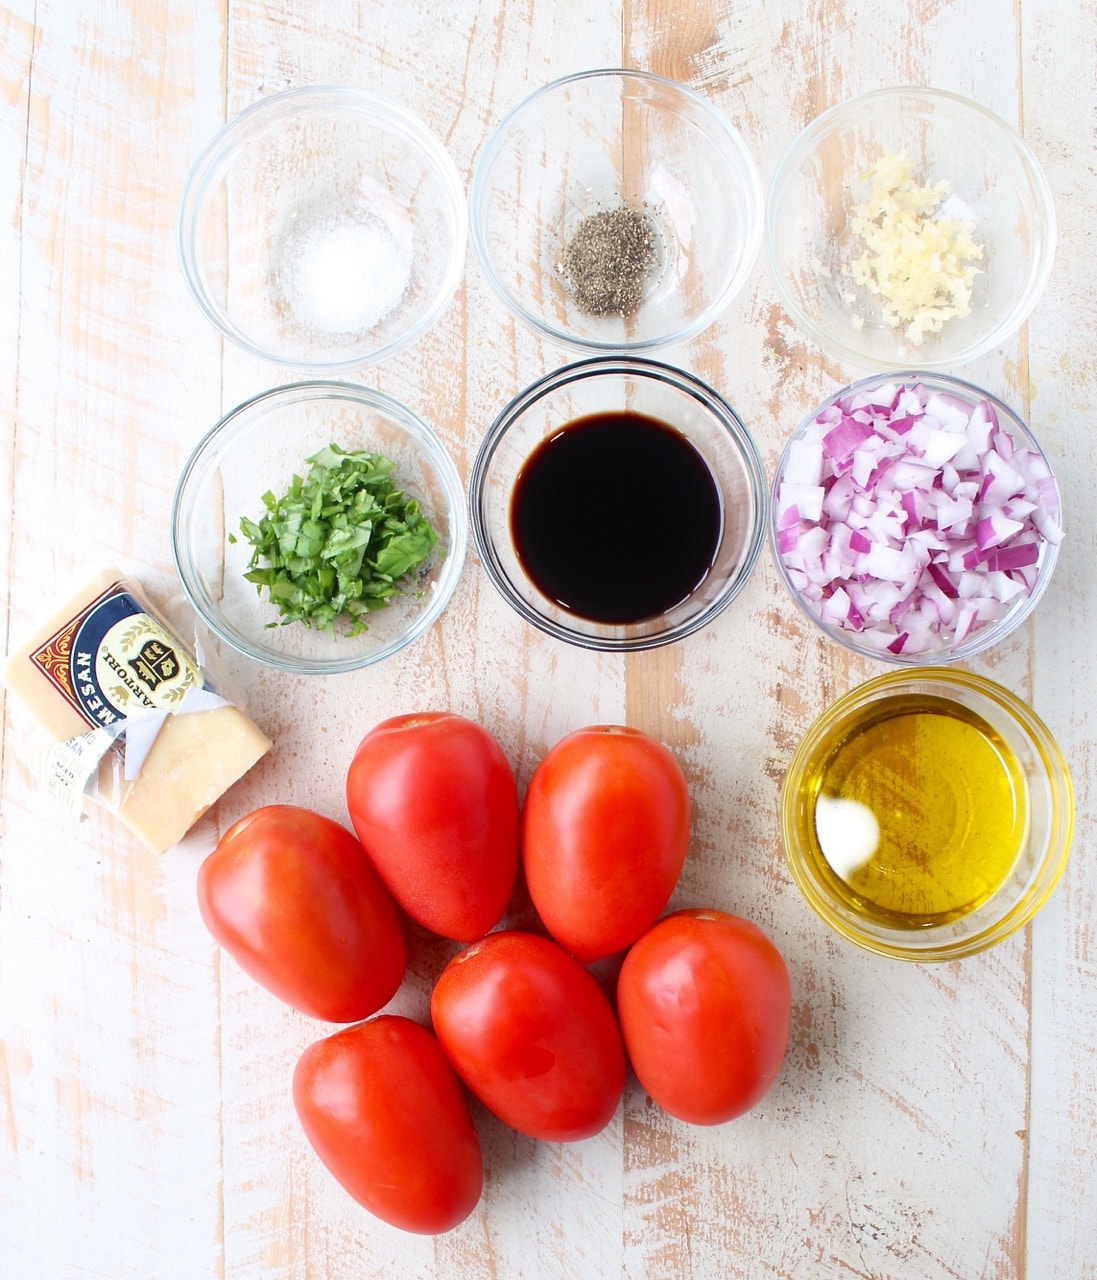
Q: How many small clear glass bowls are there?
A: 7